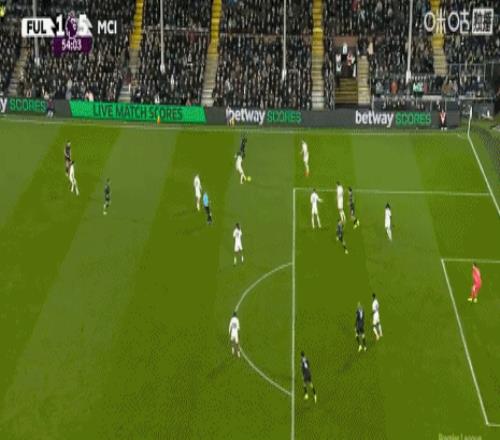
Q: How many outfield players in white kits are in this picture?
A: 10